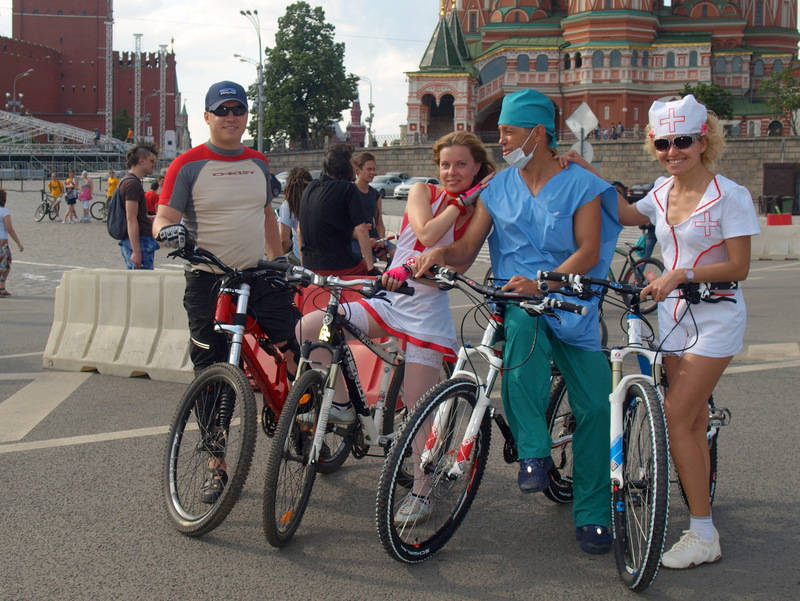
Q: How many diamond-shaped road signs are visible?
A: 1